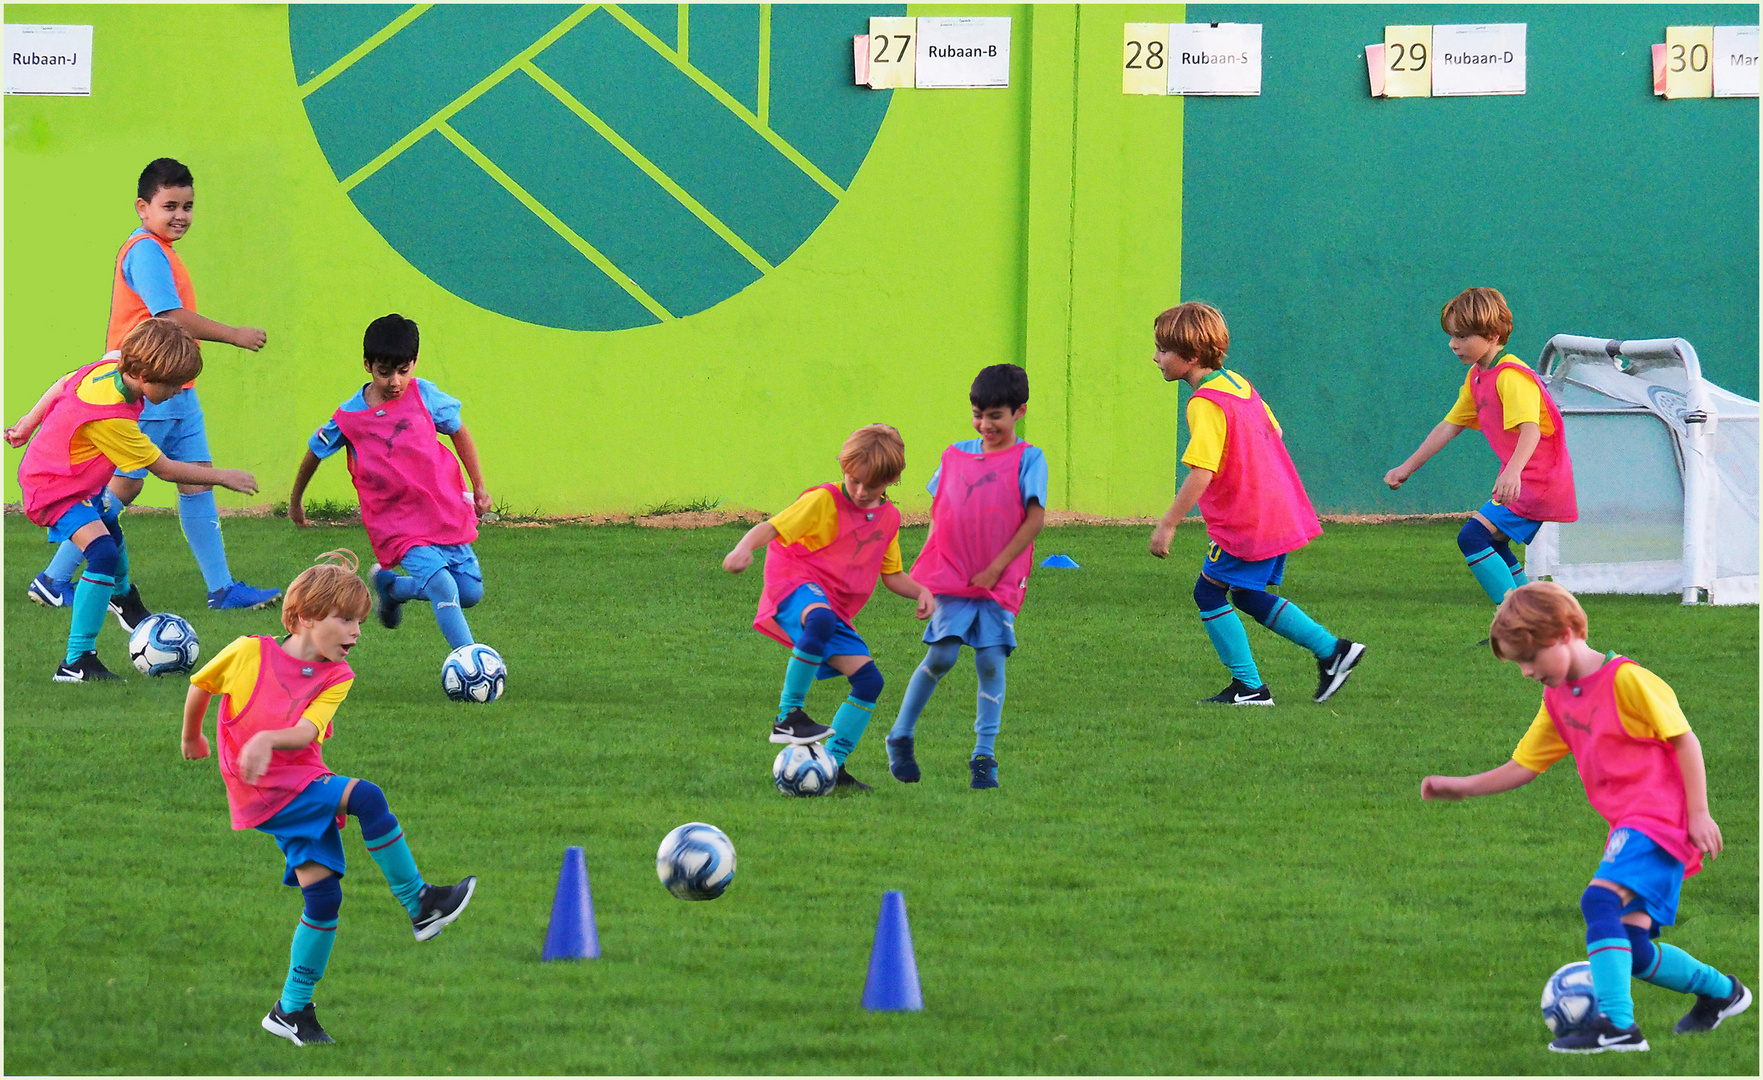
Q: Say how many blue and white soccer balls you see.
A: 5